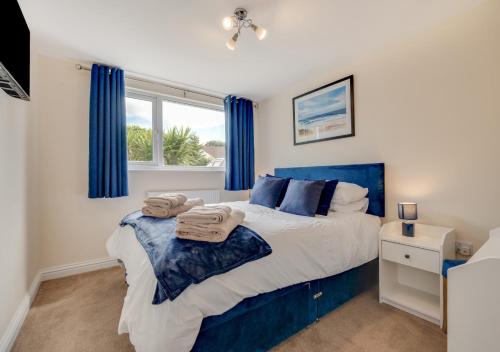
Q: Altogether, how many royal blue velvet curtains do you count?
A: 2